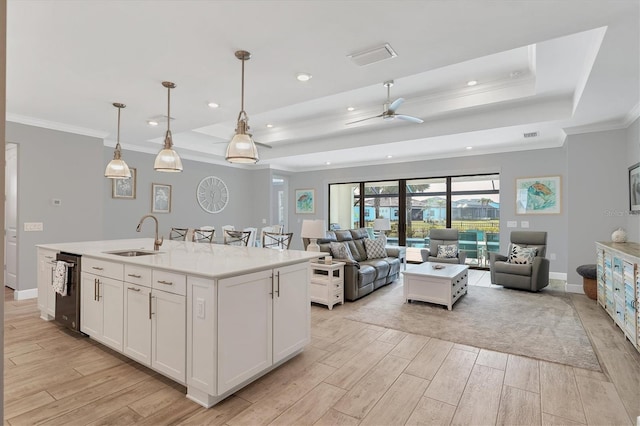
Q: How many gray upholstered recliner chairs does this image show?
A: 2